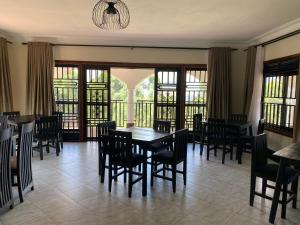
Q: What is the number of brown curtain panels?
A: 4